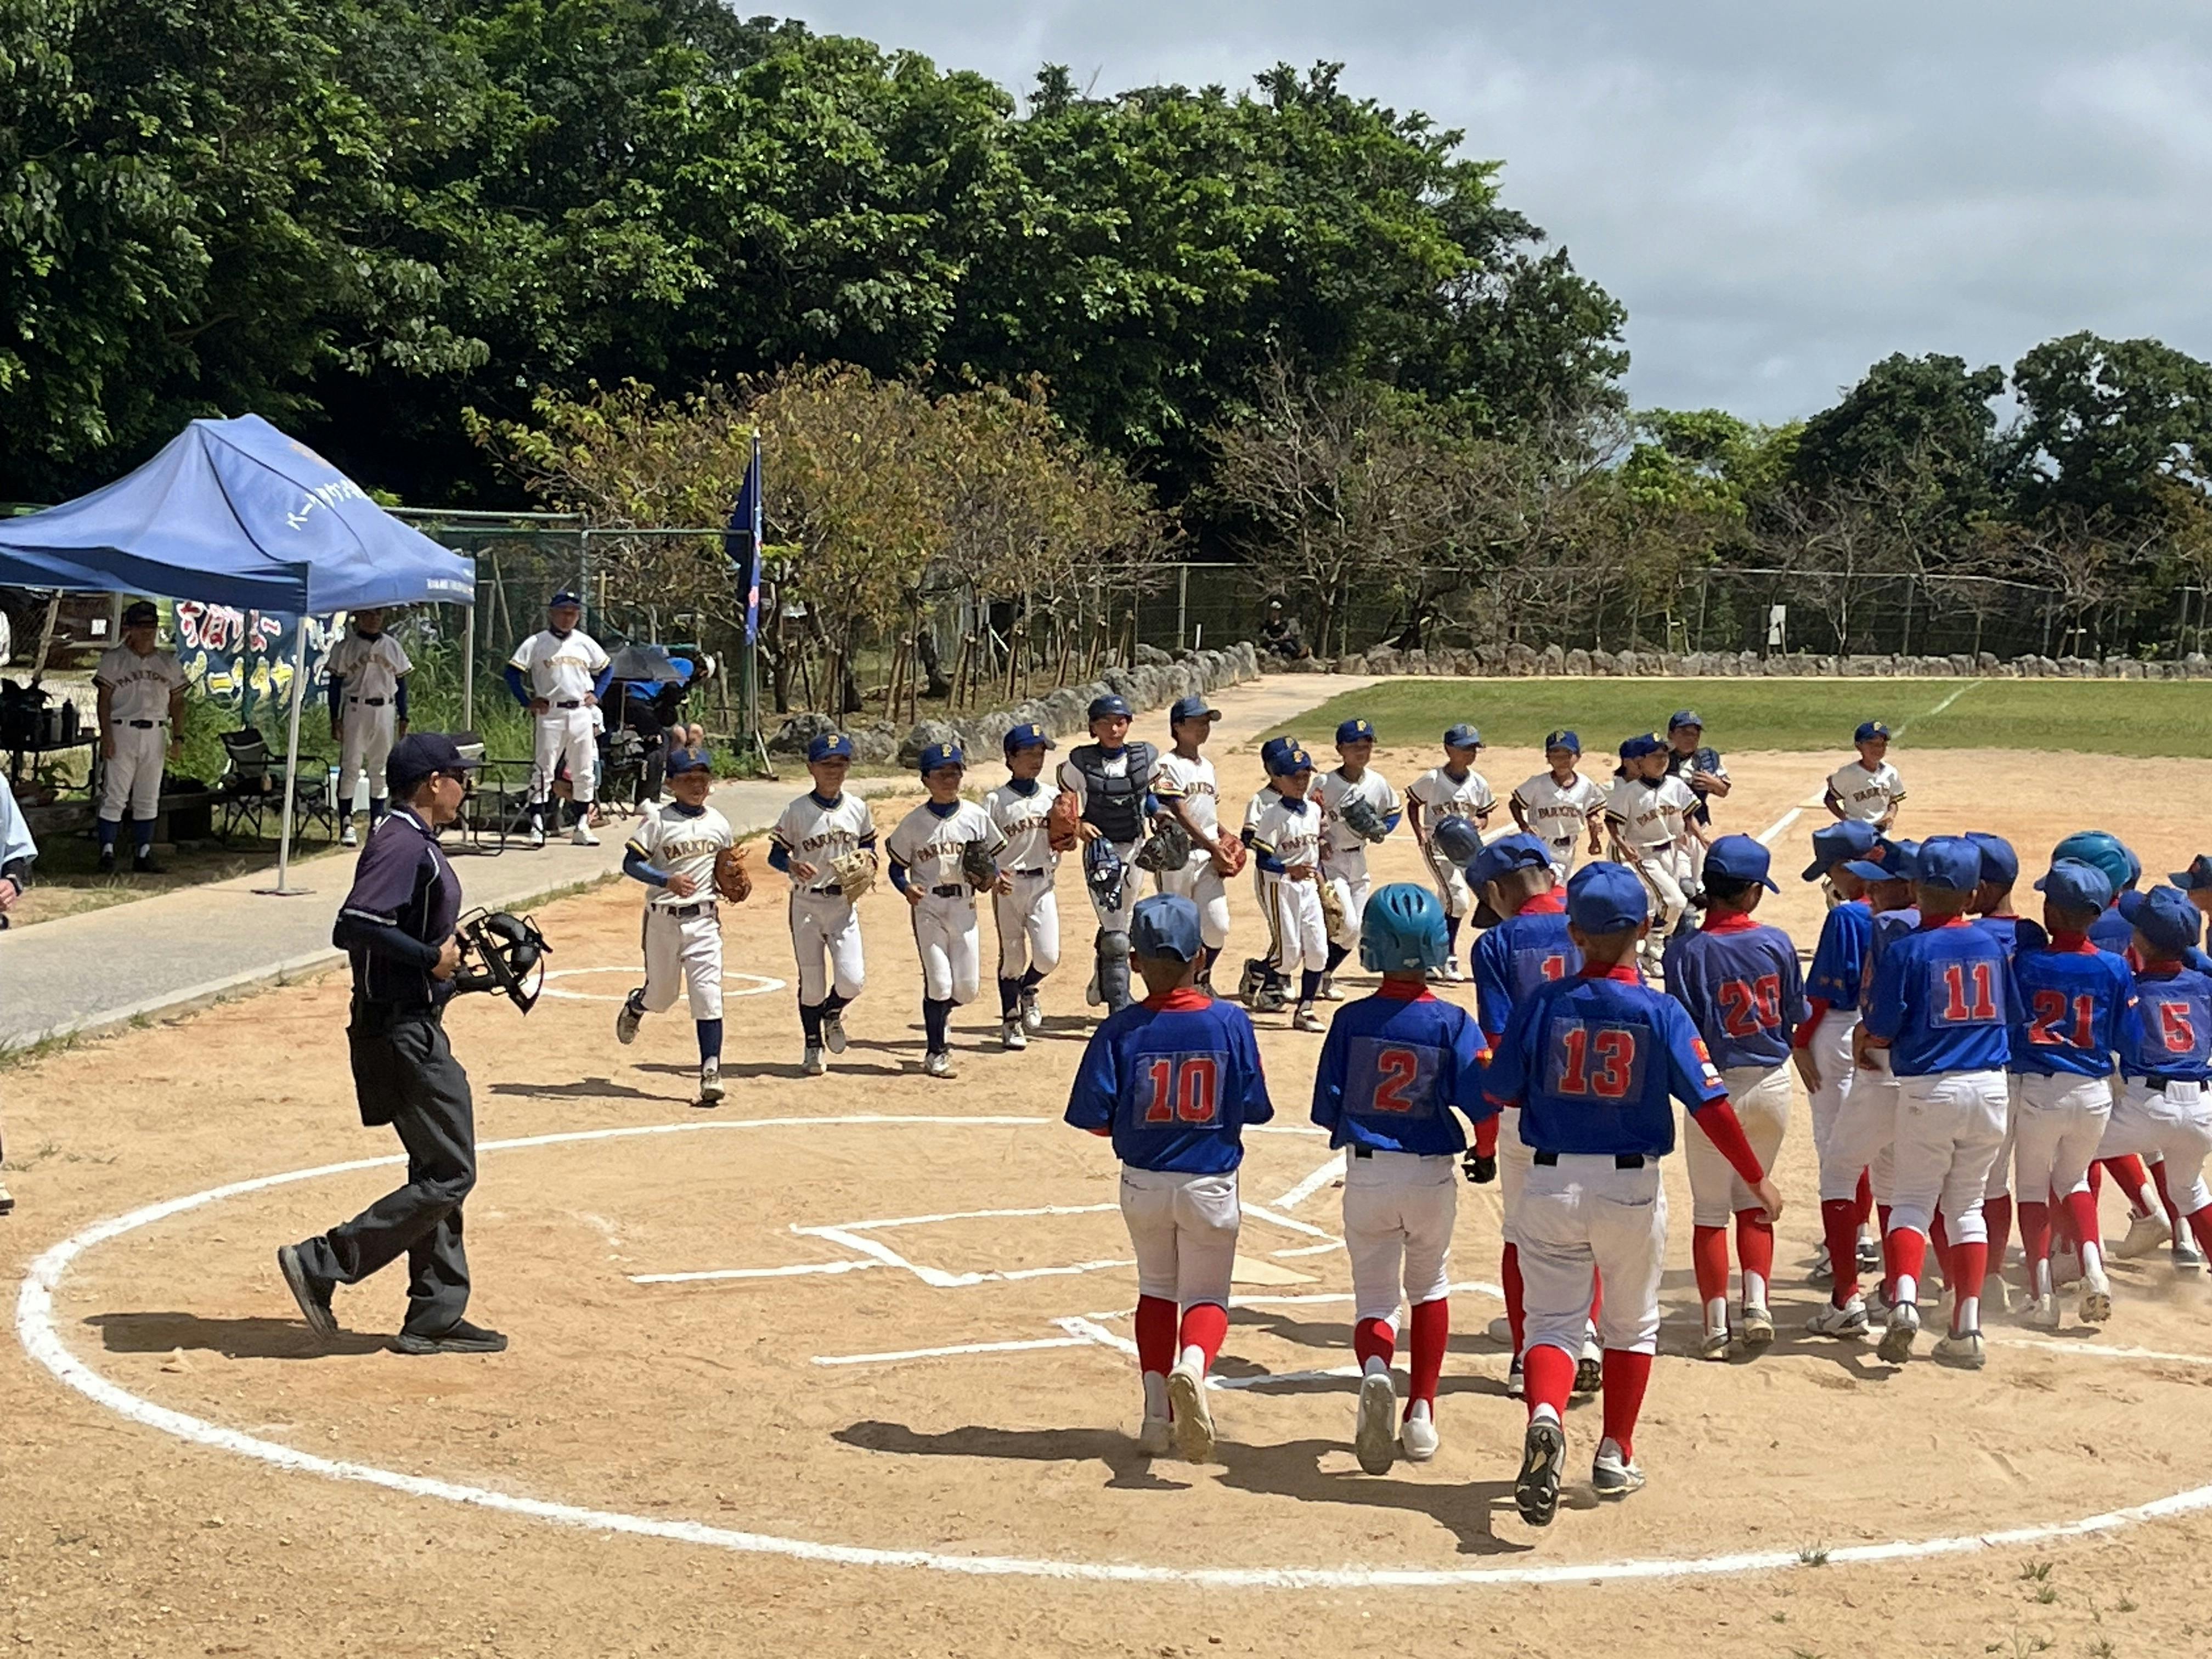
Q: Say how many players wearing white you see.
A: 15